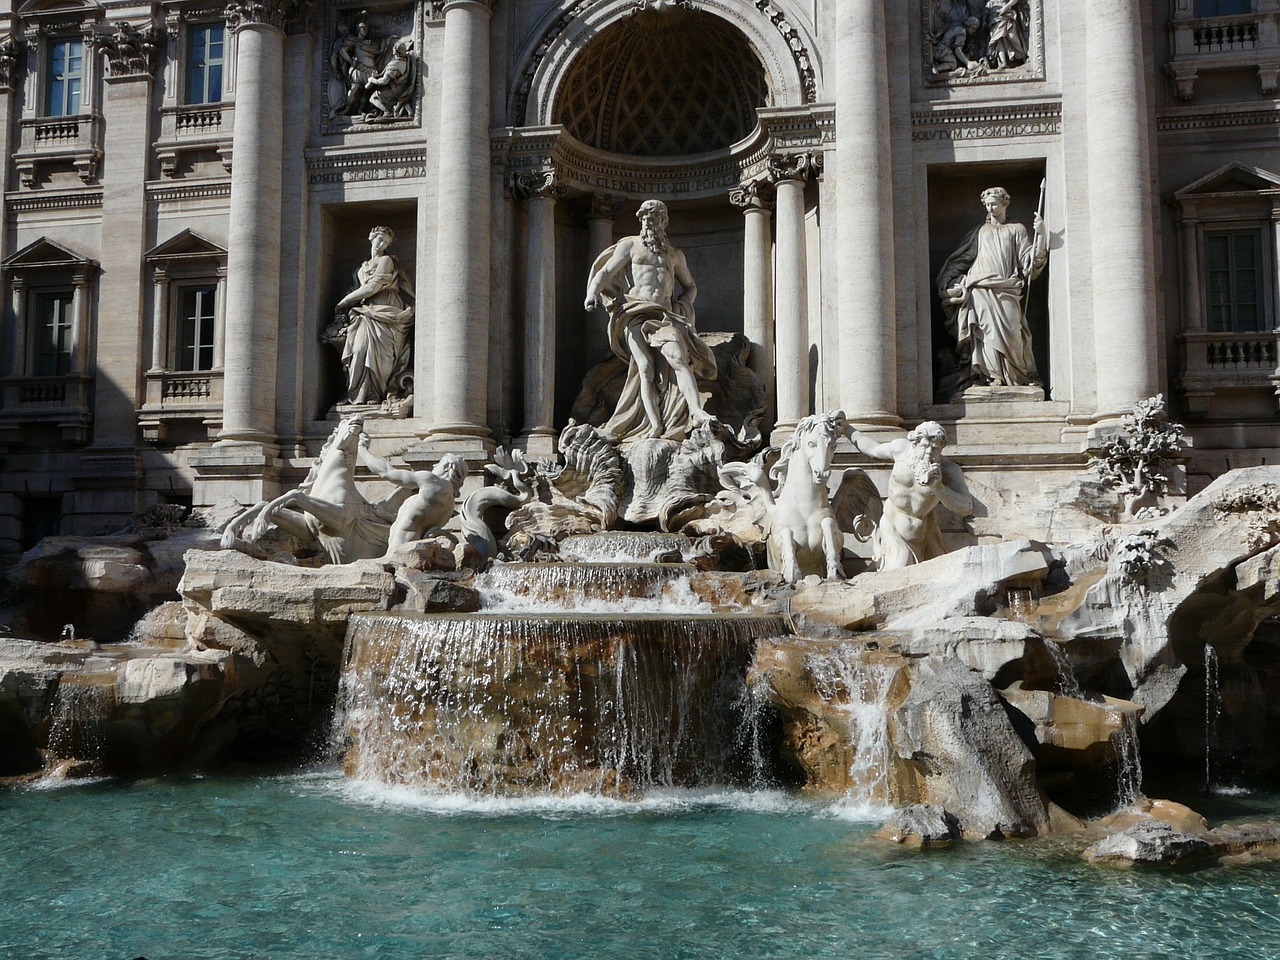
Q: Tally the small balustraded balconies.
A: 6